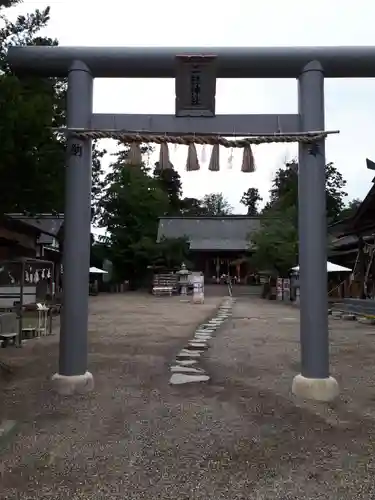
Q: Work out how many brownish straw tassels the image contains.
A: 5